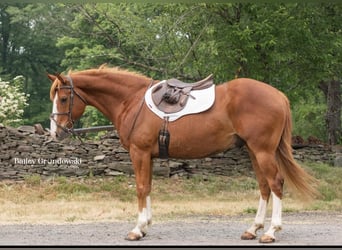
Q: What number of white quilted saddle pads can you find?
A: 1